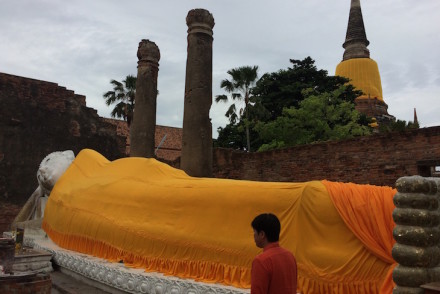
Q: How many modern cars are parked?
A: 0